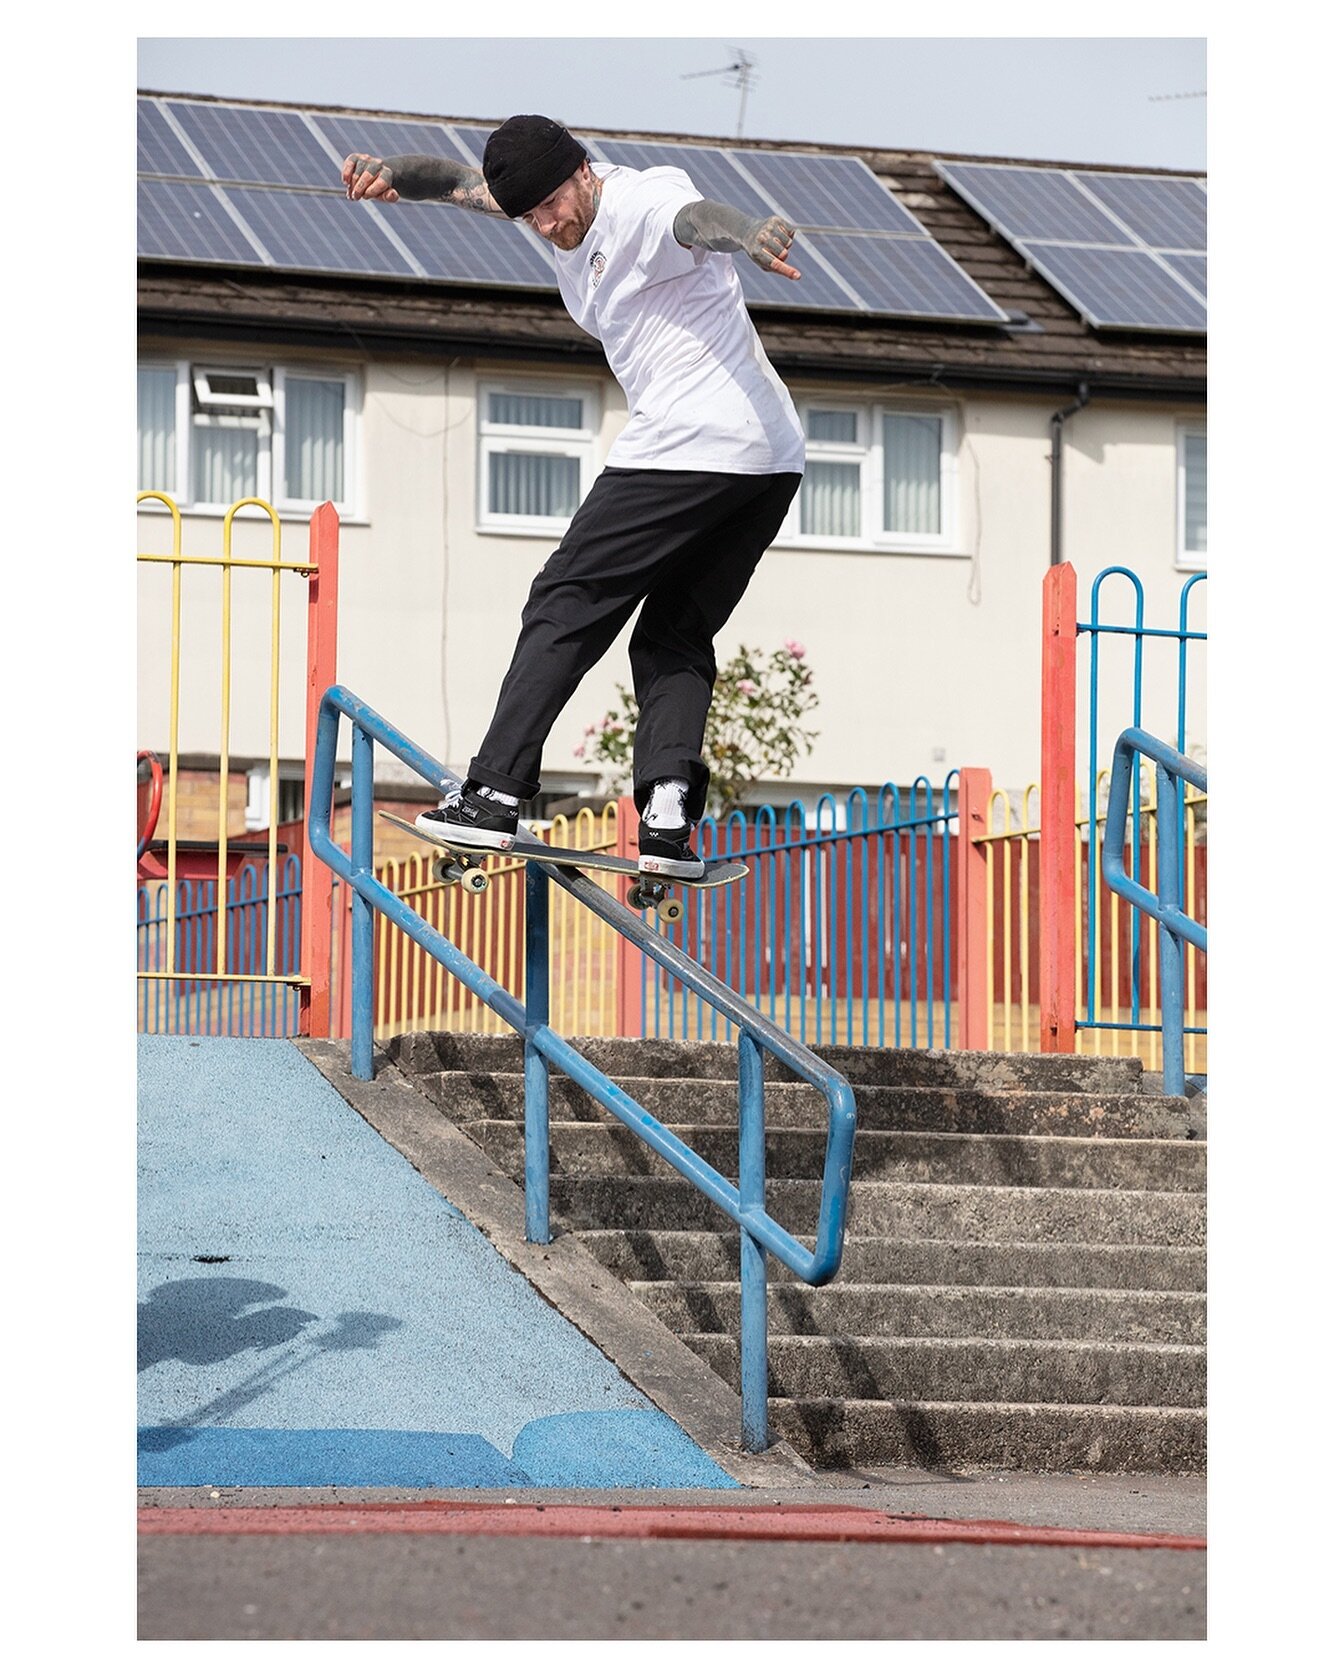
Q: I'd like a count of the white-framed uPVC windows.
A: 4